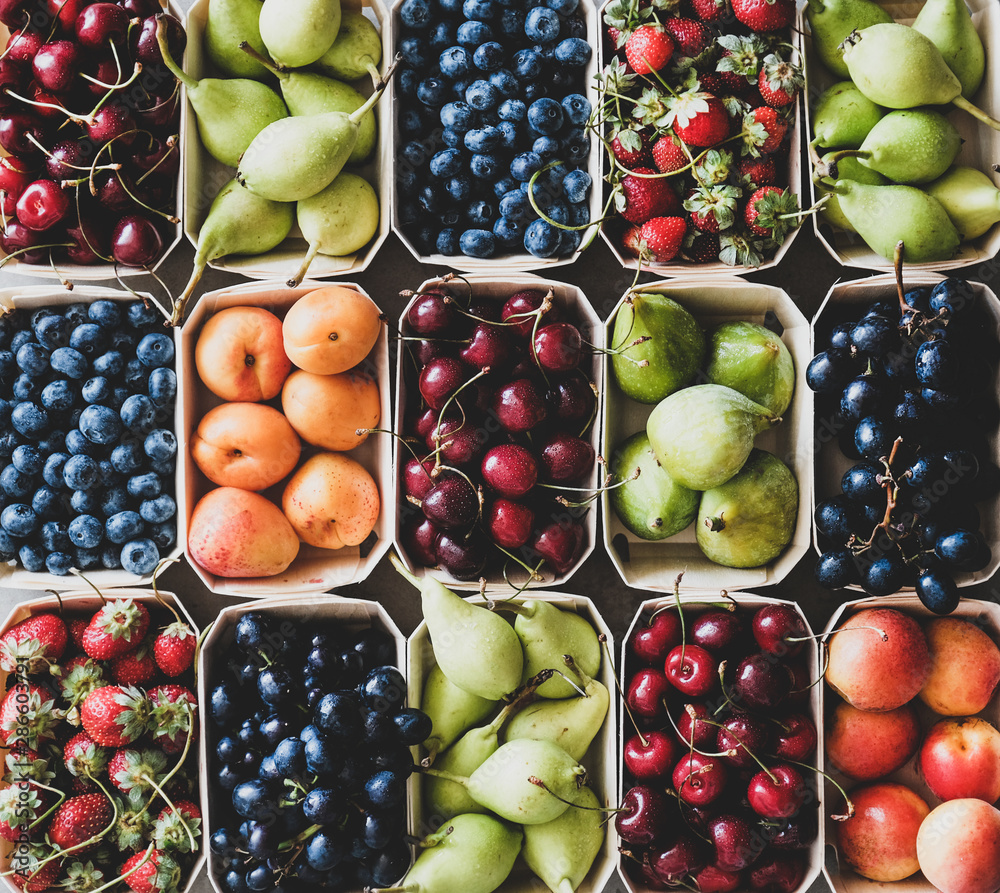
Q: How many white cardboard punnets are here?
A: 15